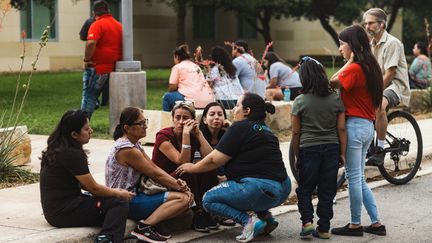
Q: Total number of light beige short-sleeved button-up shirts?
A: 1